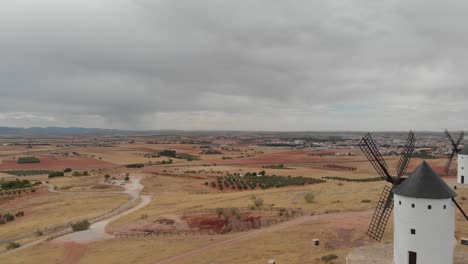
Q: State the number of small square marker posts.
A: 2